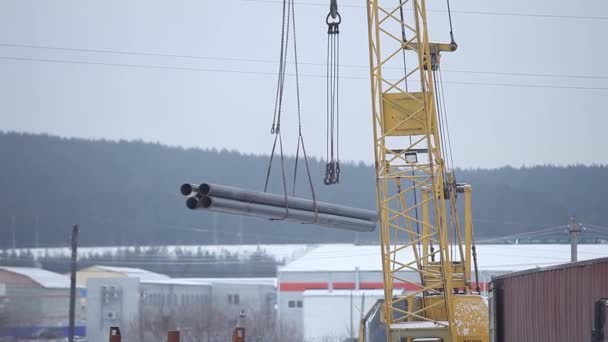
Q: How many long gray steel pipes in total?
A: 4